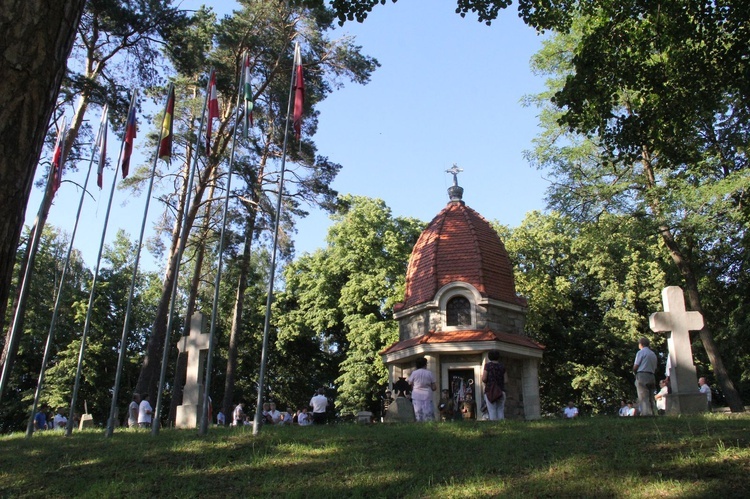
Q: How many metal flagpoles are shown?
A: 7